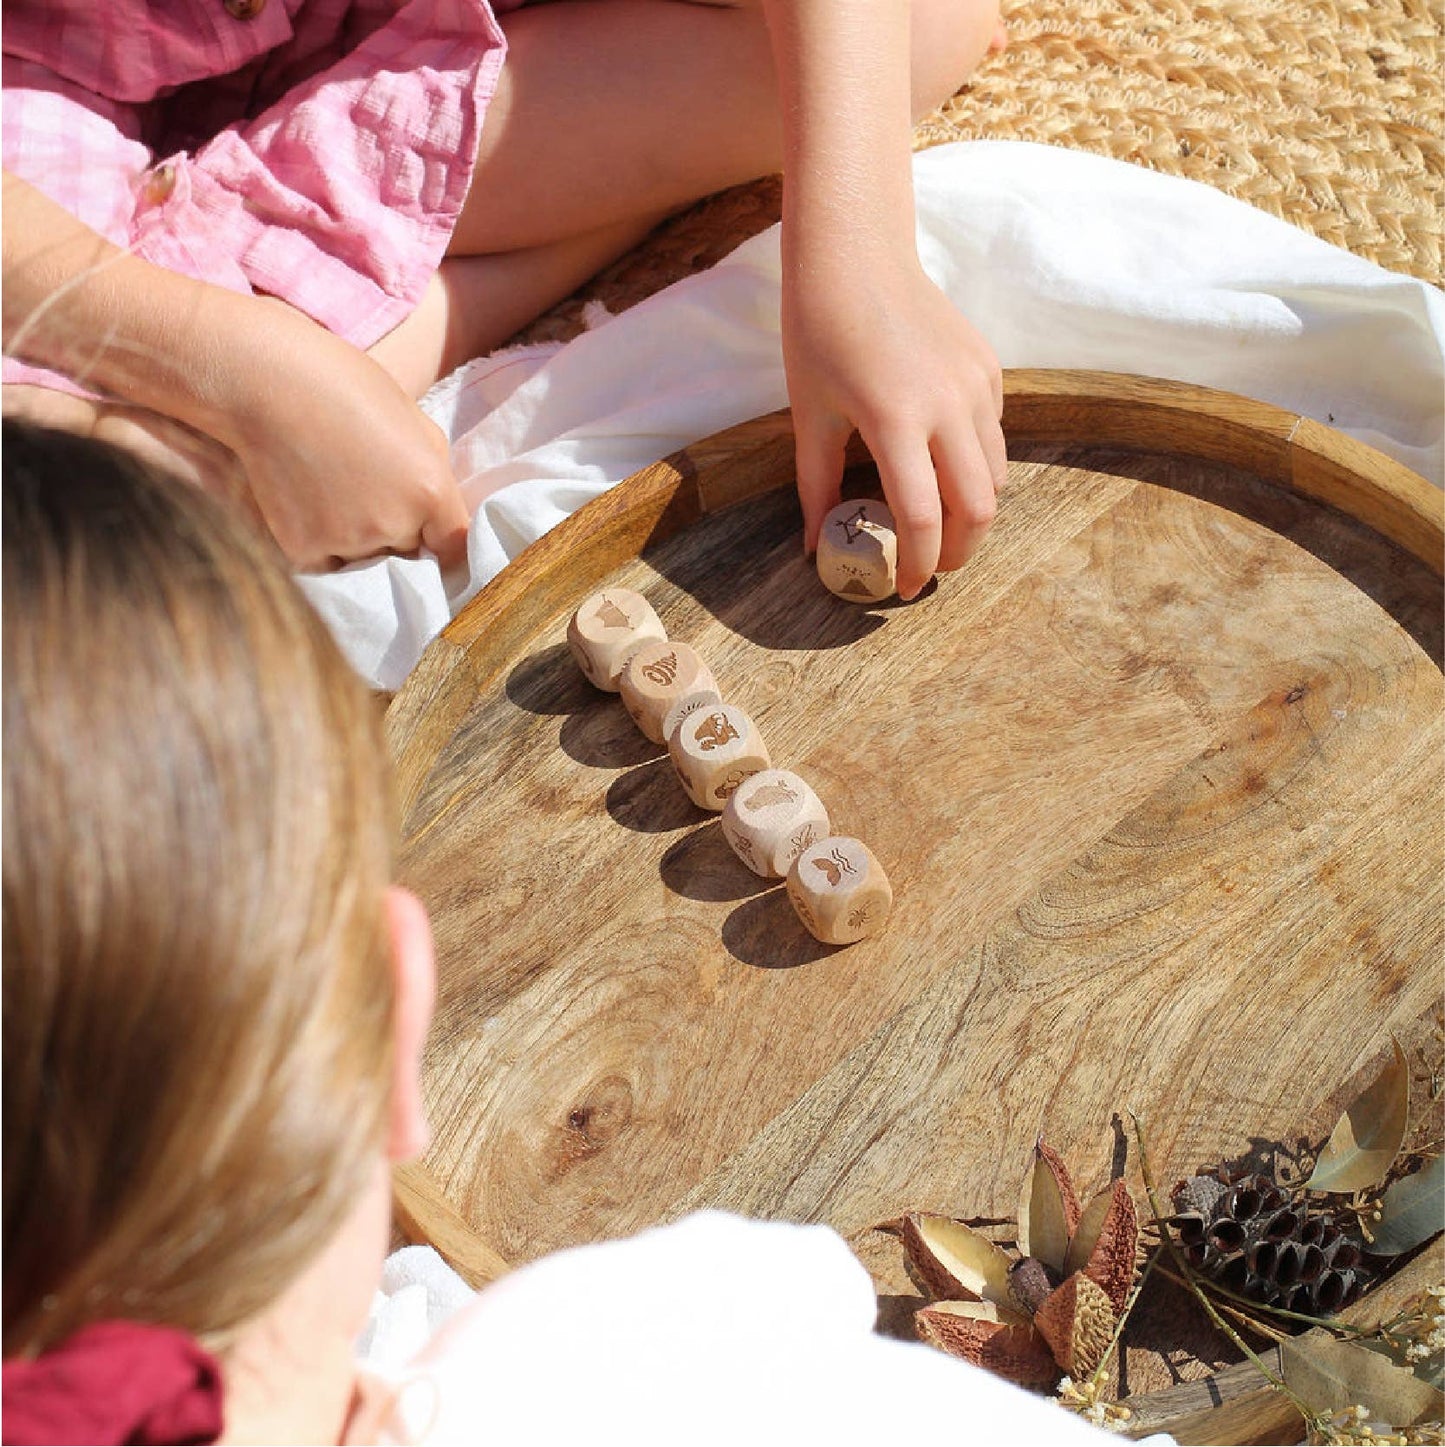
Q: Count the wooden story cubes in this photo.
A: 6